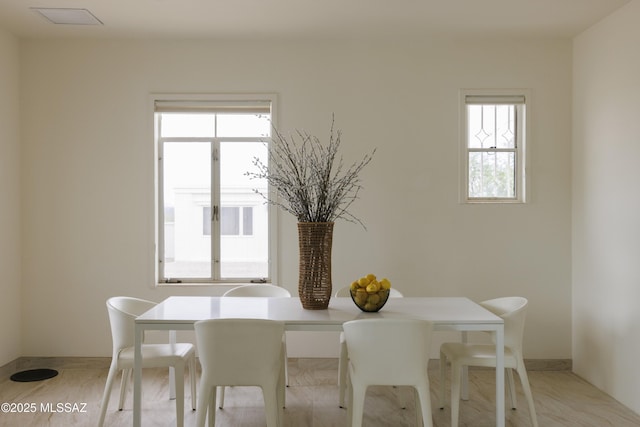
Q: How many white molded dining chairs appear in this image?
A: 6